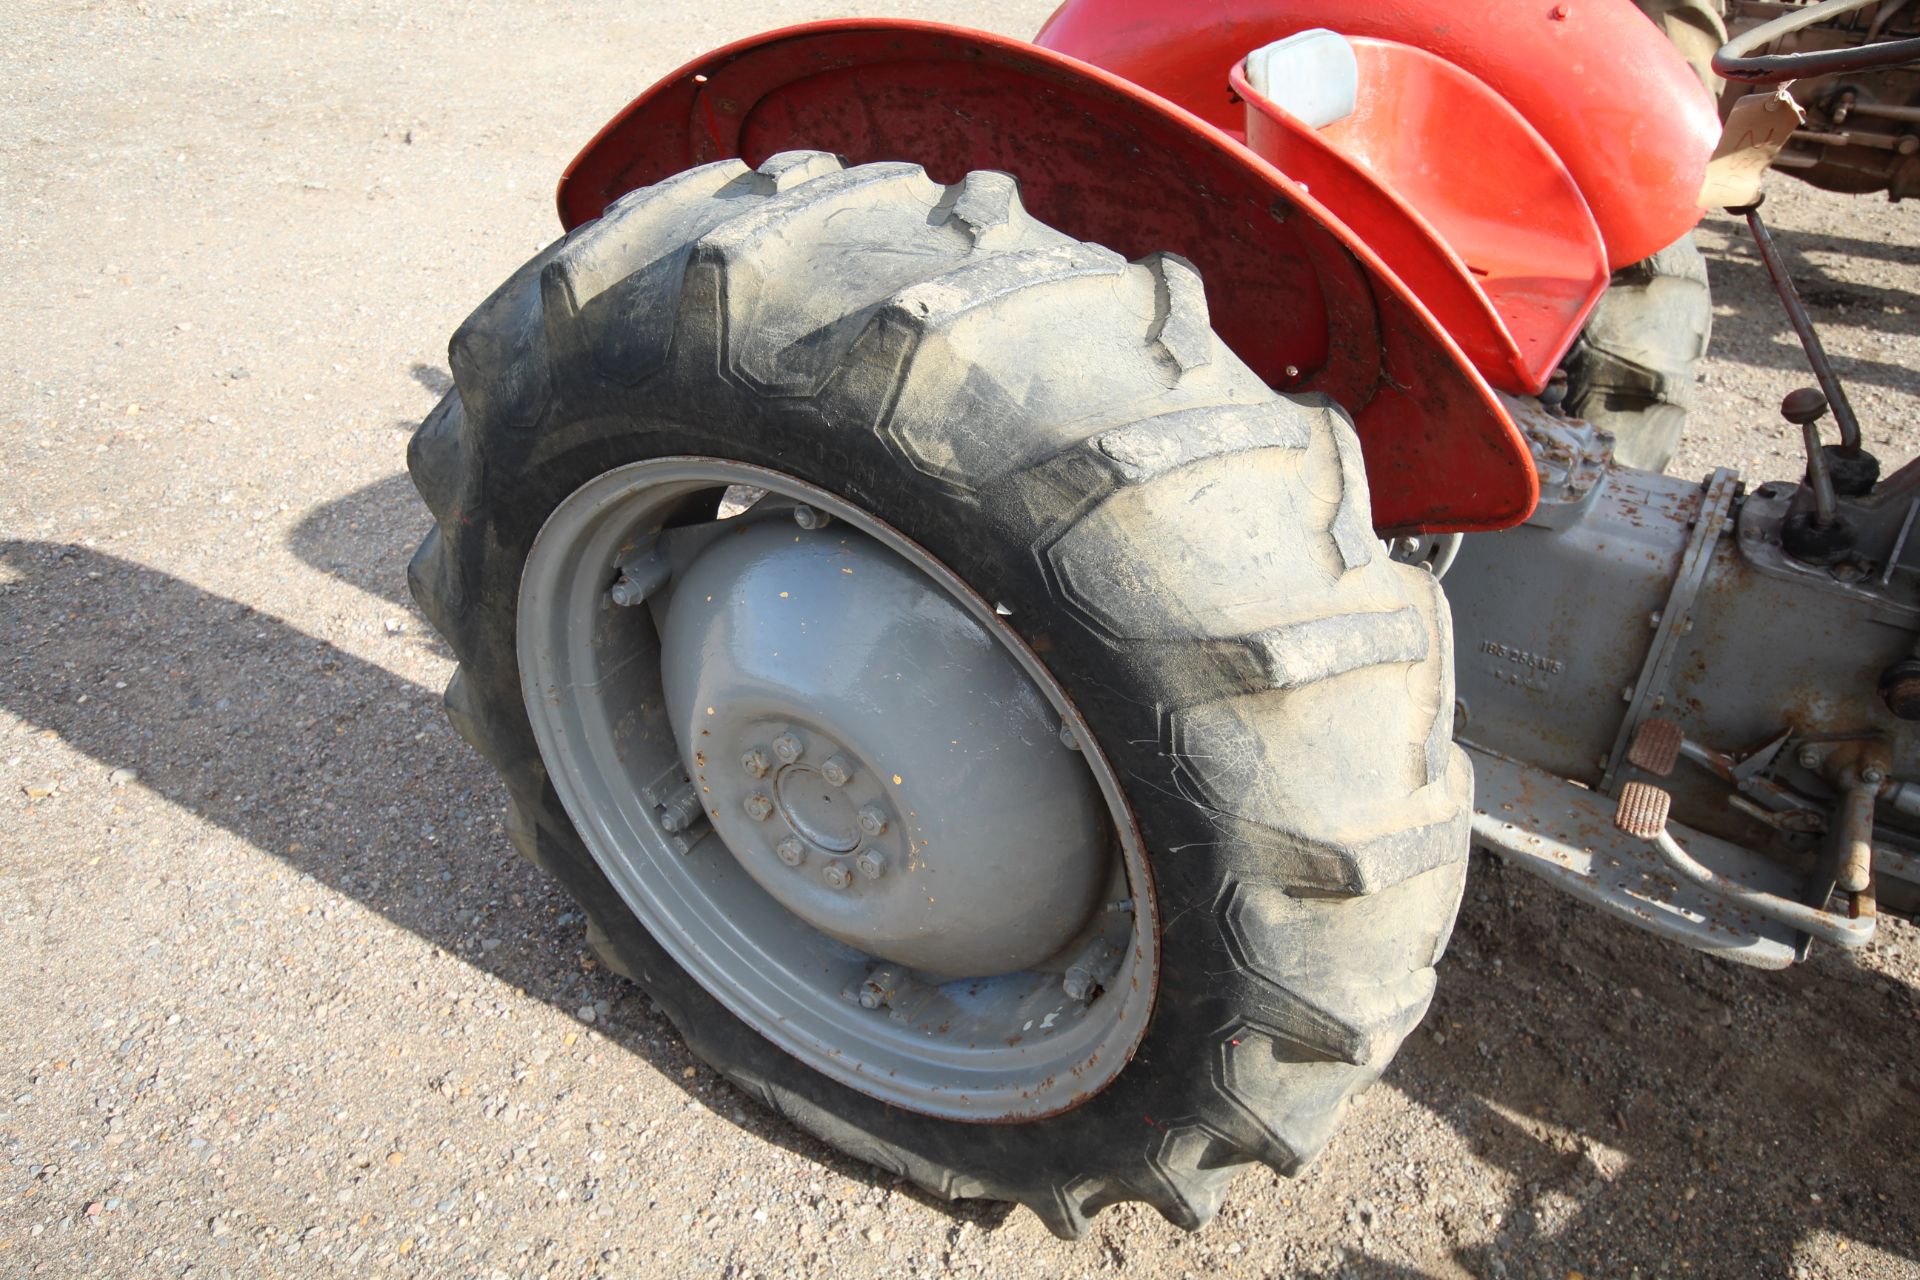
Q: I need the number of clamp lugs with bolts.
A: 6